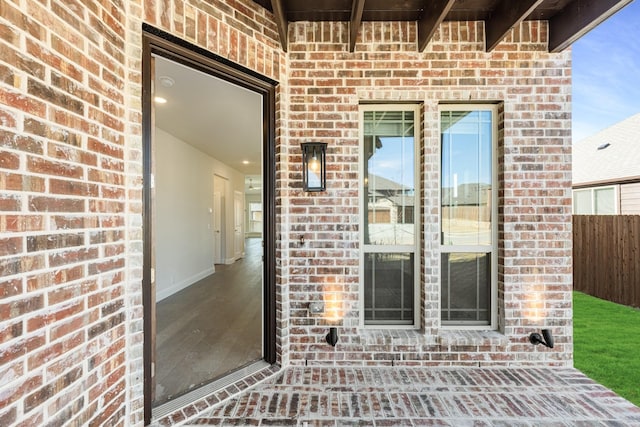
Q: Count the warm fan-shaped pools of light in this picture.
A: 2